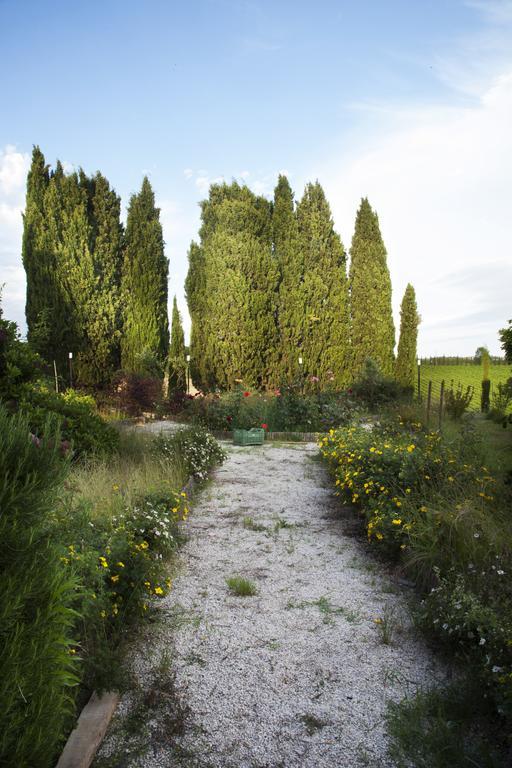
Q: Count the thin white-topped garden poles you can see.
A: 4